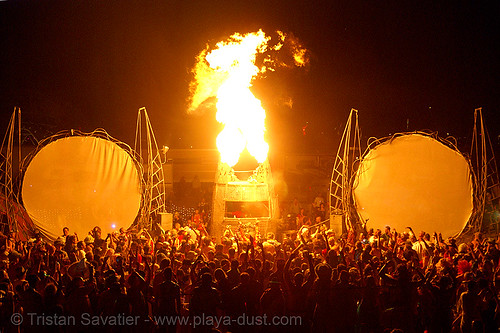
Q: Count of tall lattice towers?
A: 4